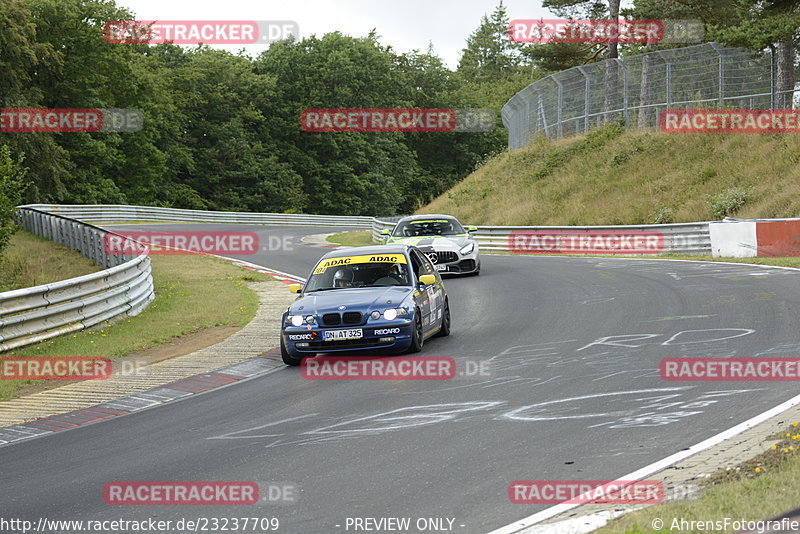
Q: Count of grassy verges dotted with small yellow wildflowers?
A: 2